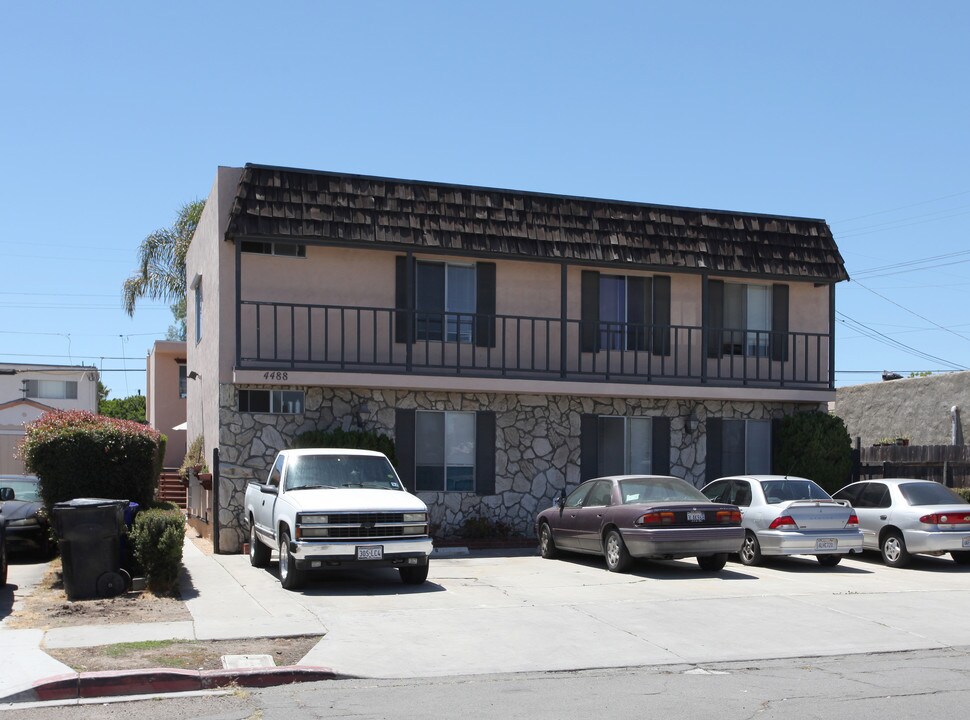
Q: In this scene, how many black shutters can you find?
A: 12